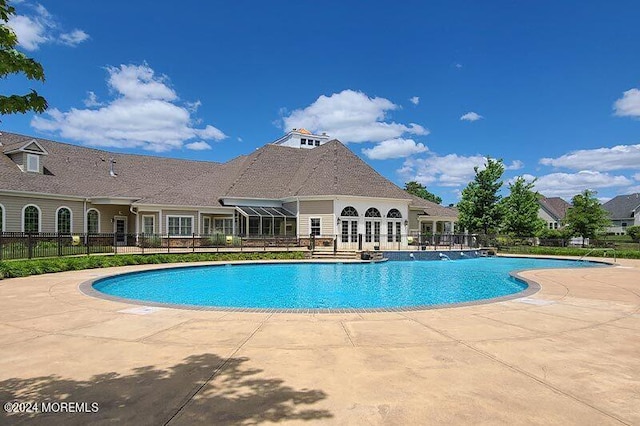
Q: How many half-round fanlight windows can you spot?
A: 3